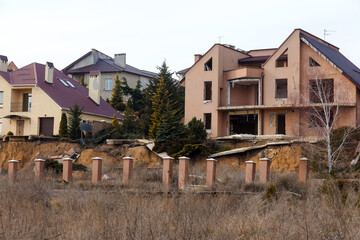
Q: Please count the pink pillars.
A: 11